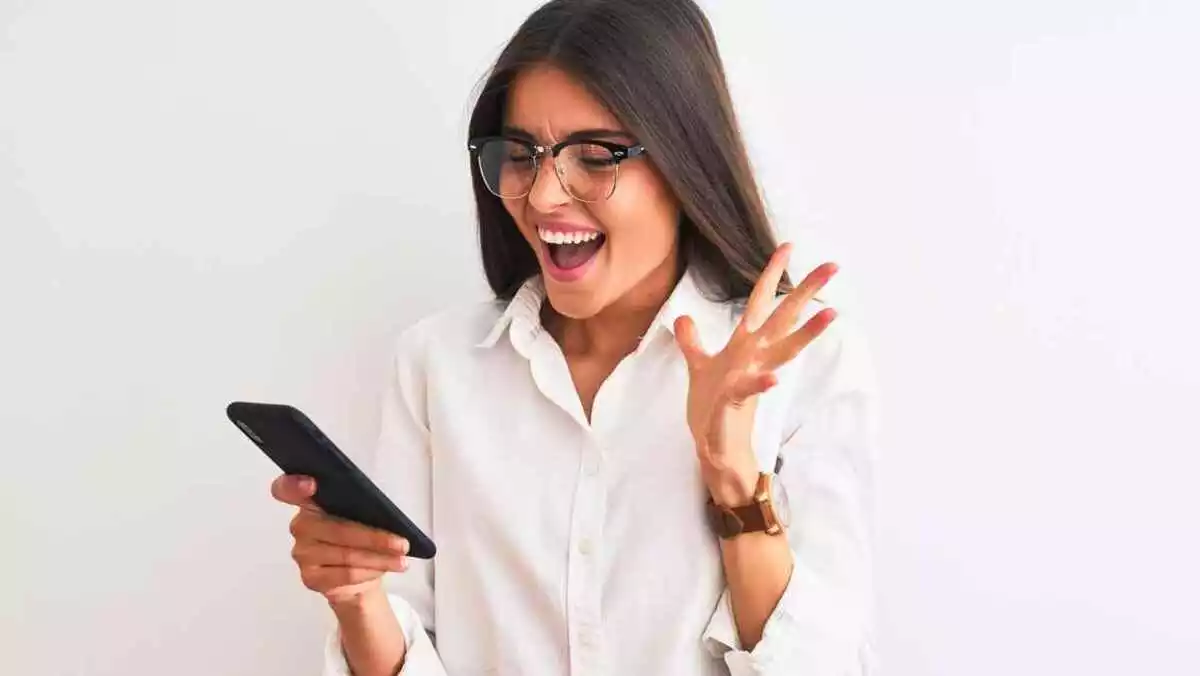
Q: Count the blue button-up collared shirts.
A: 0